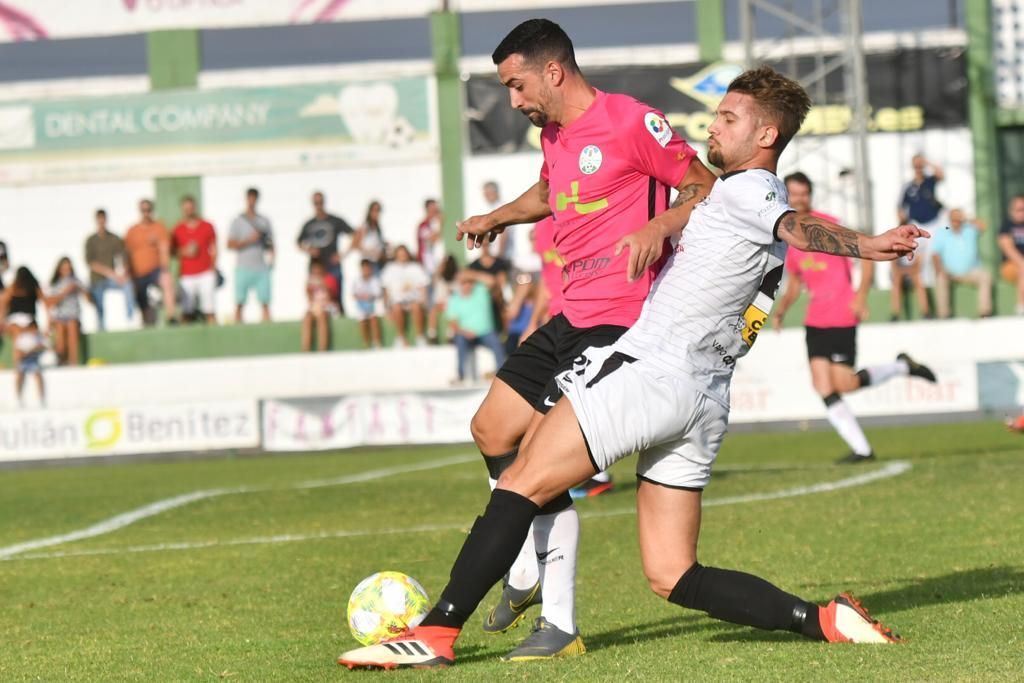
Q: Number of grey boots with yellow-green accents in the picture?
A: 2